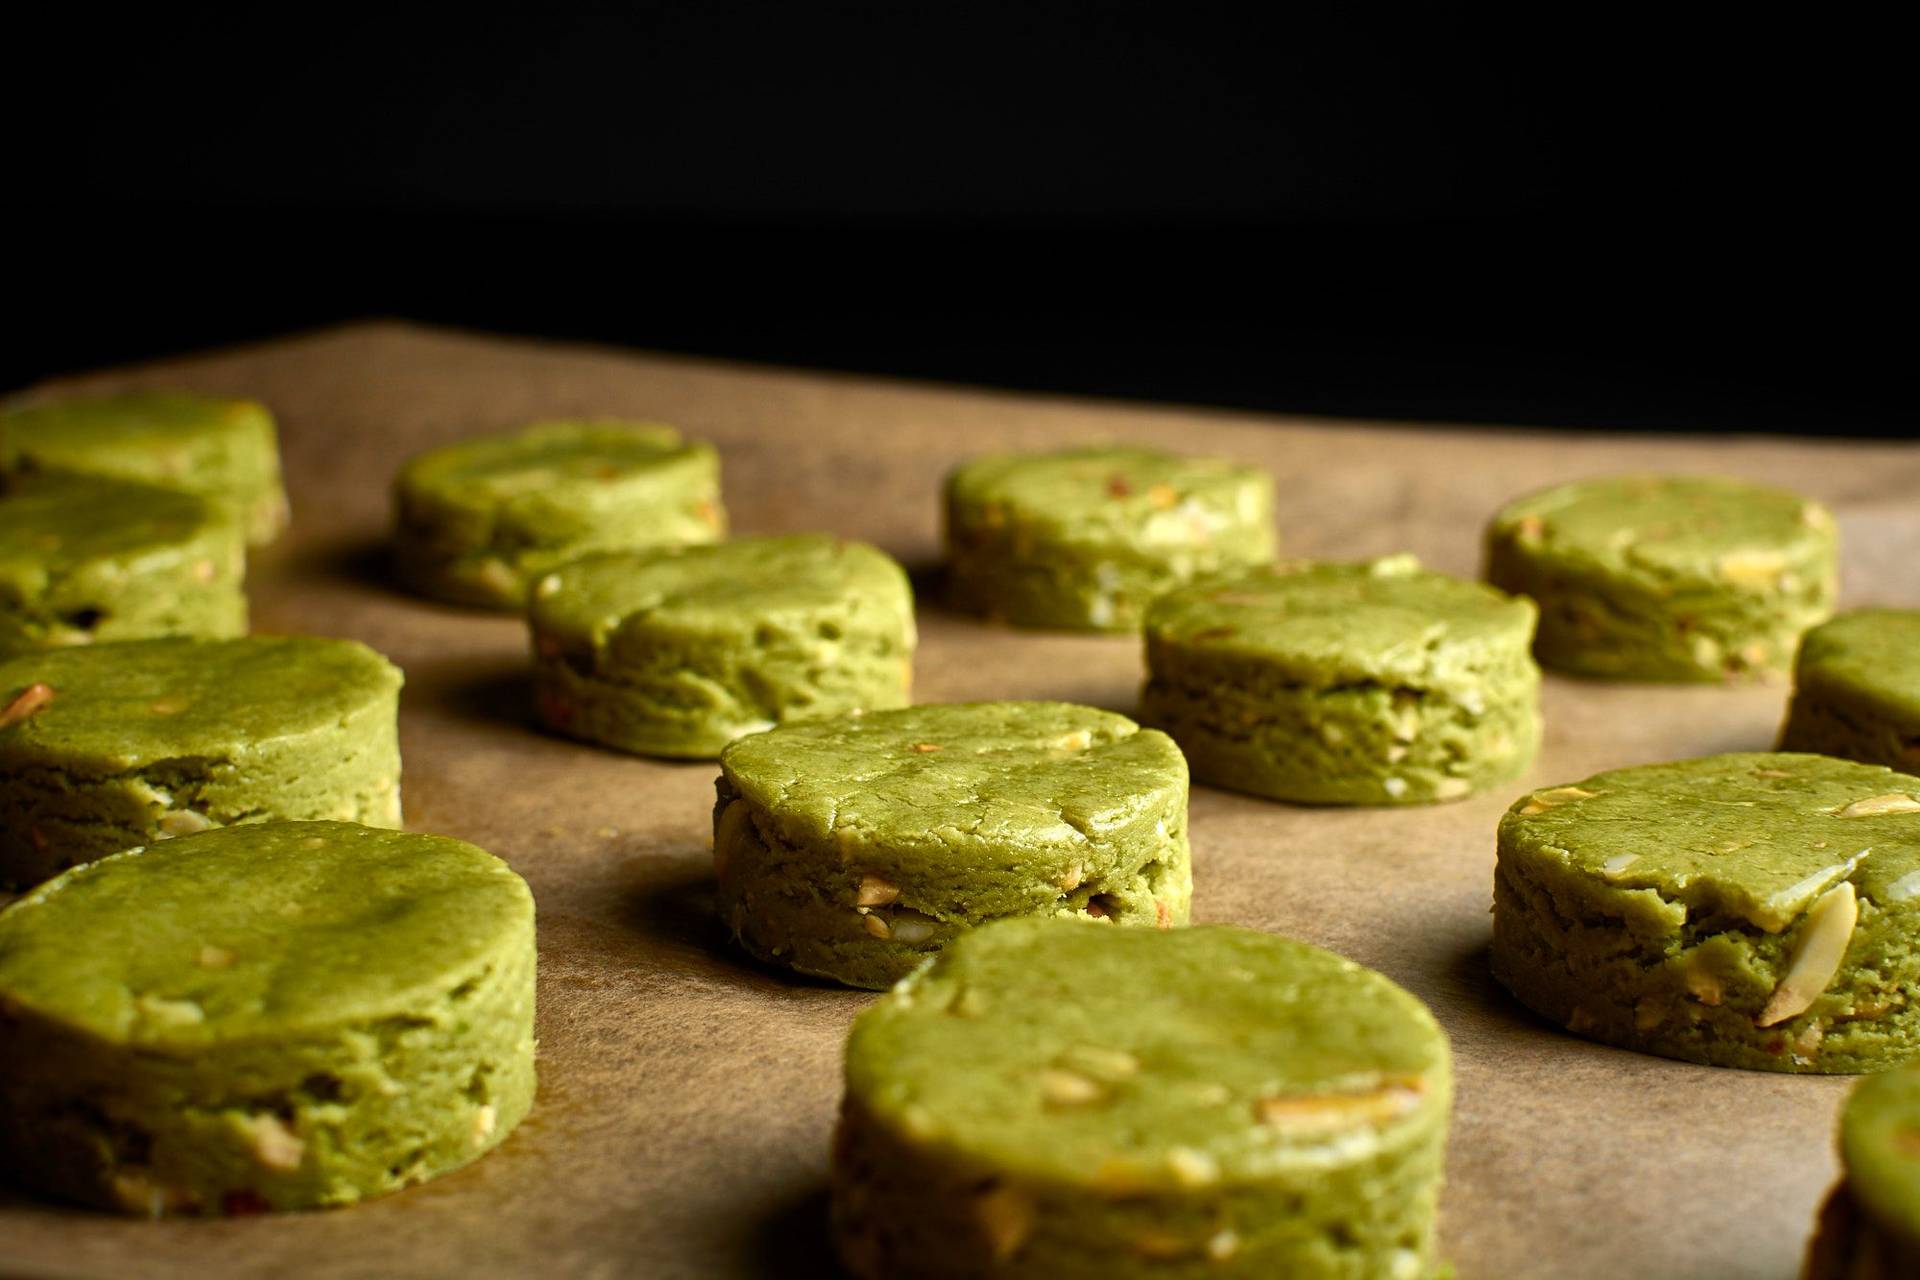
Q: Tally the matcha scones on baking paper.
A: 14